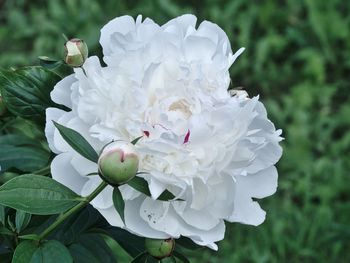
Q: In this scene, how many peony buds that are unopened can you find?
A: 3